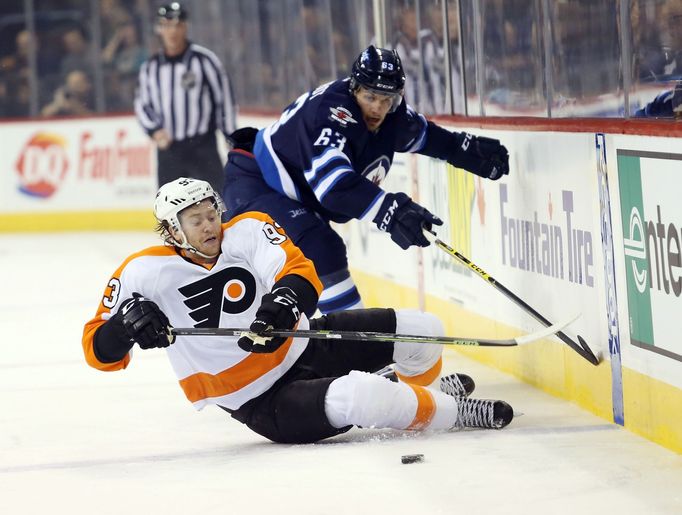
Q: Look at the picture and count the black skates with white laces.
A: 2